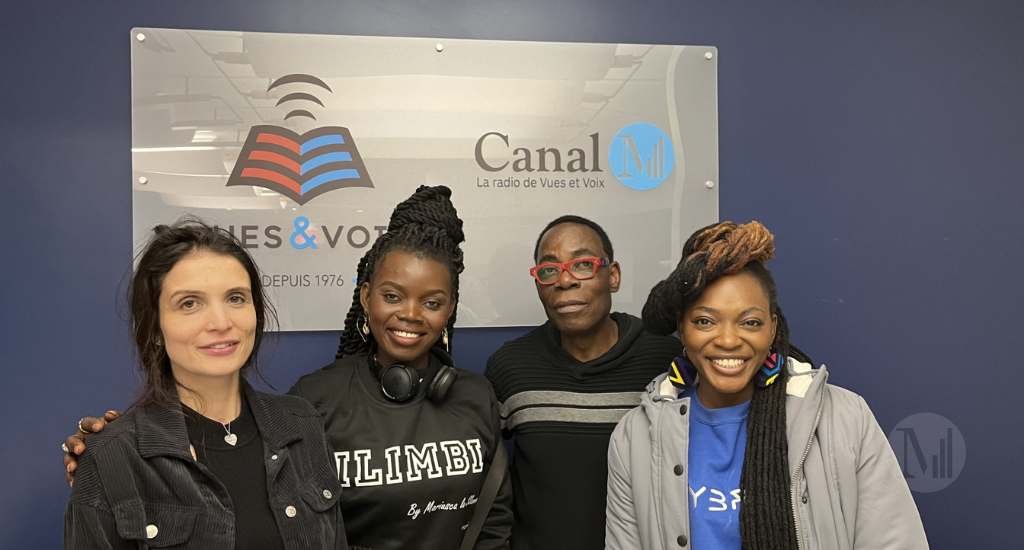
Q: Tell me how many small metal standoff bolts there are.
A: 5